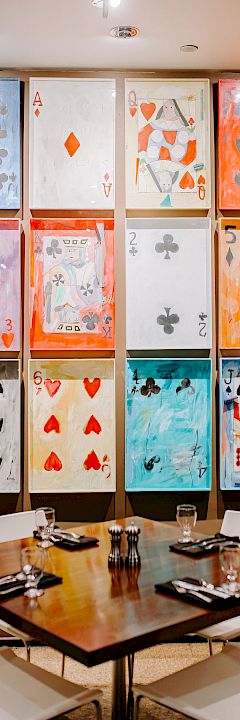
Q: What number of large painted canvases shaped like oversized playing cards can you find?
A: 12